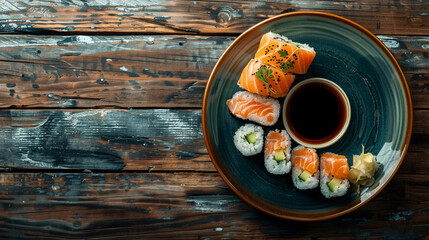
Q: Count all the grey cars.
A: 0